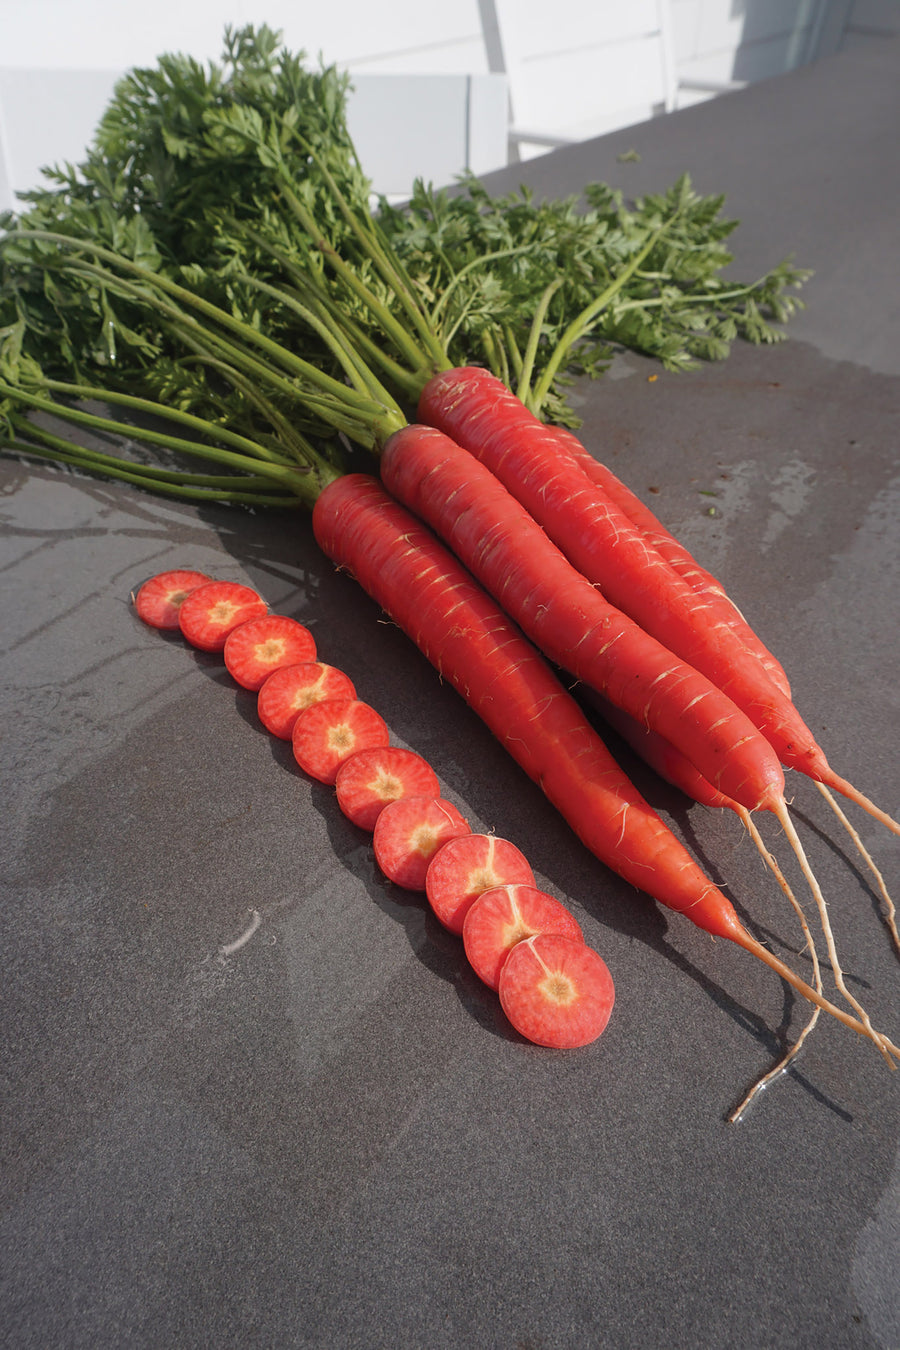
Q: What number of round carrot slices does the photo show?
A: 10